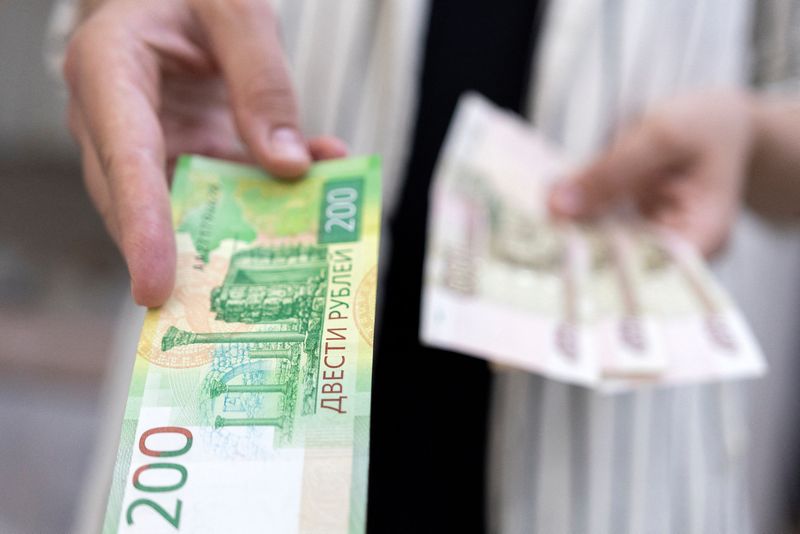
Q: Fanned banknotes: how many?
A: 3